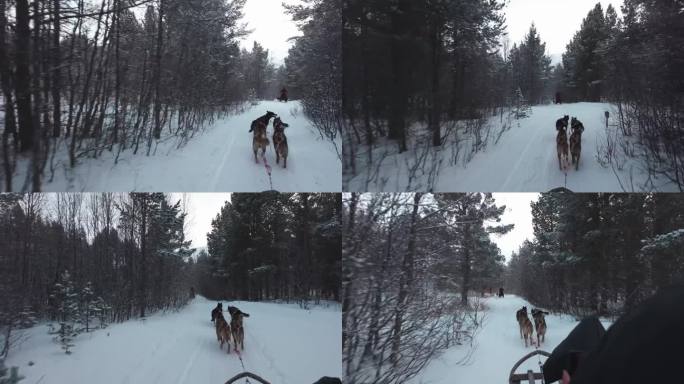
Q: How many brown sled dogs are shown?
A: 8